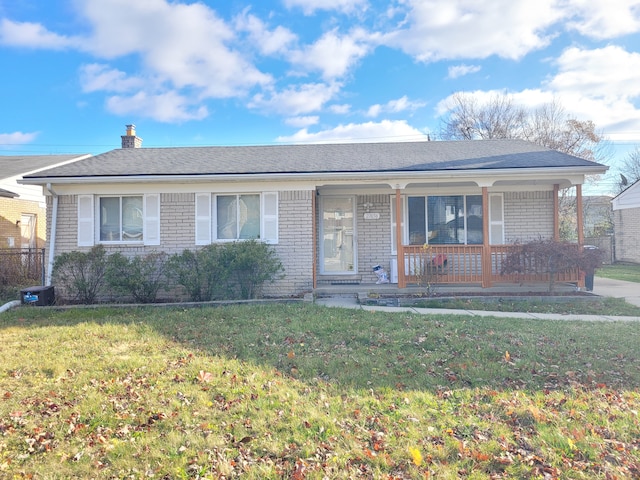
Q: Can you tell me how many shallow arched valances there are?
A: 3